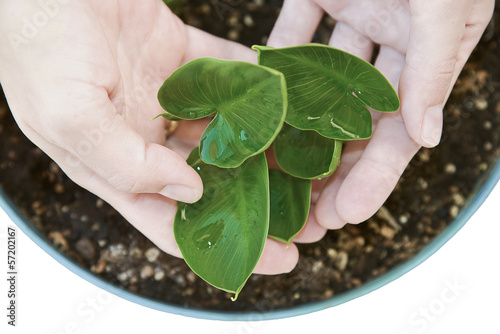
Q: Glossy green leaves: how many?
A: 5